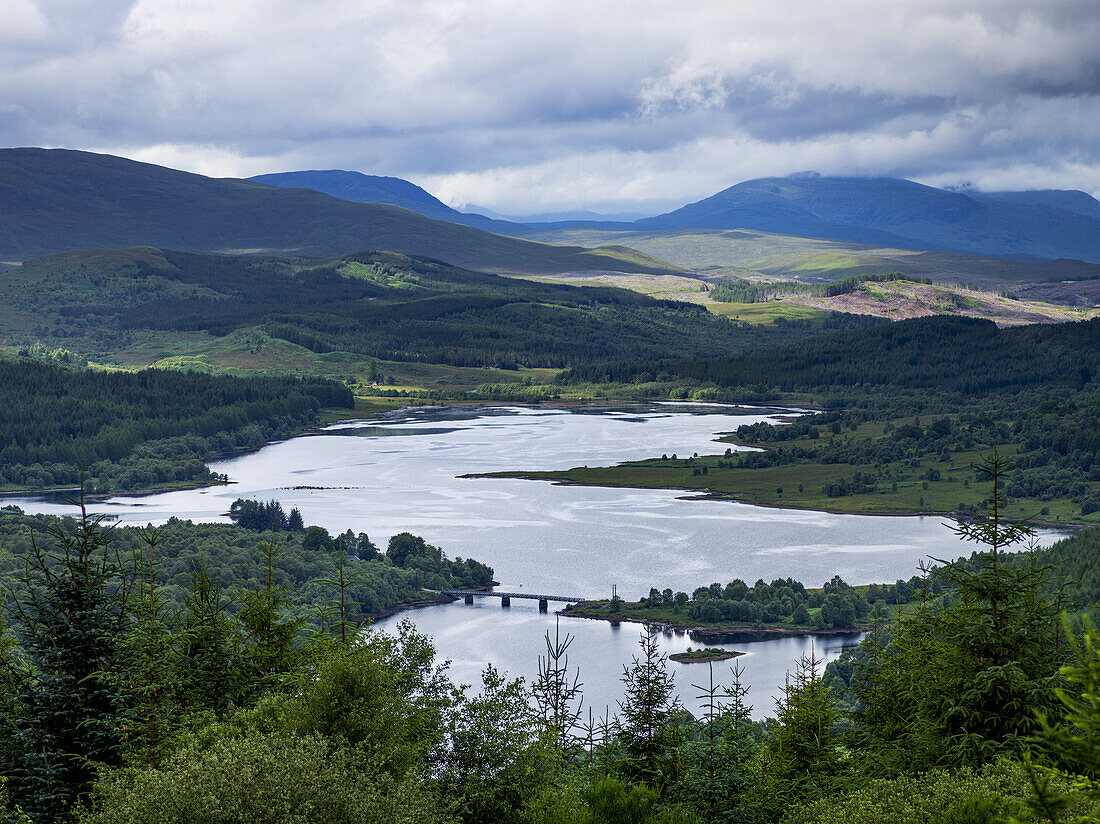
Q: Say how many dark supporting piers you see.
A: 3